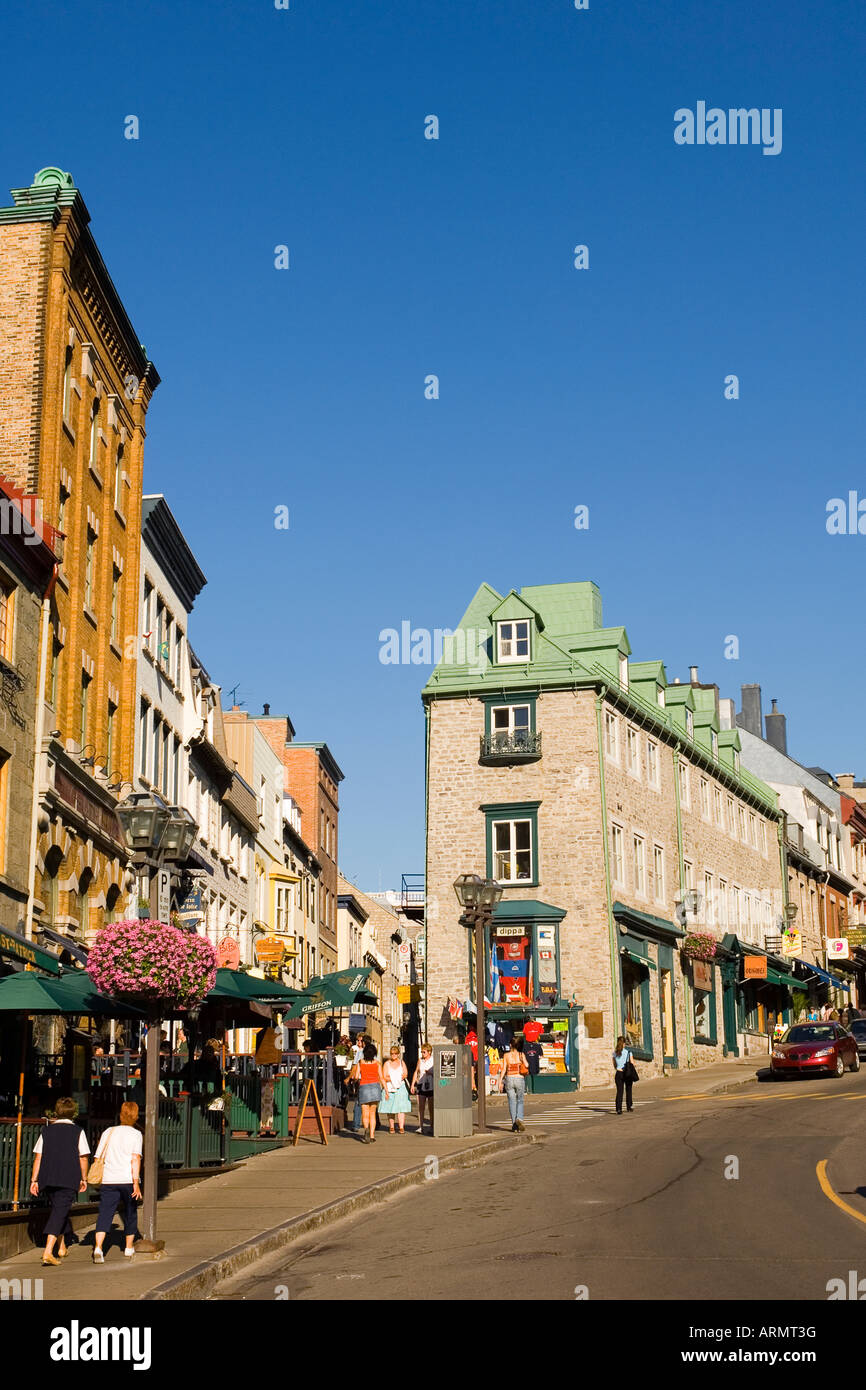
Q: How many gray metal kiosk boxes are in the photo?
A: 1